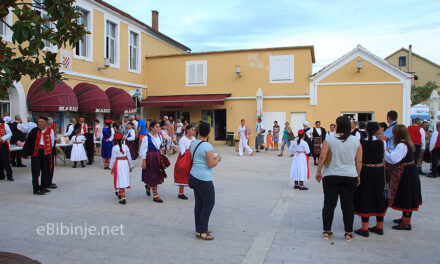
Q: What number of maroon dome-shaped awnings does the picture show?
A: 3